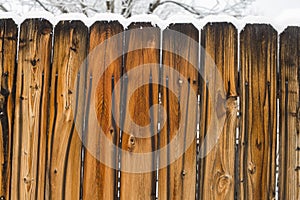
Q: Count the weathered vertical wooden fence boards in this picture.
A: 9